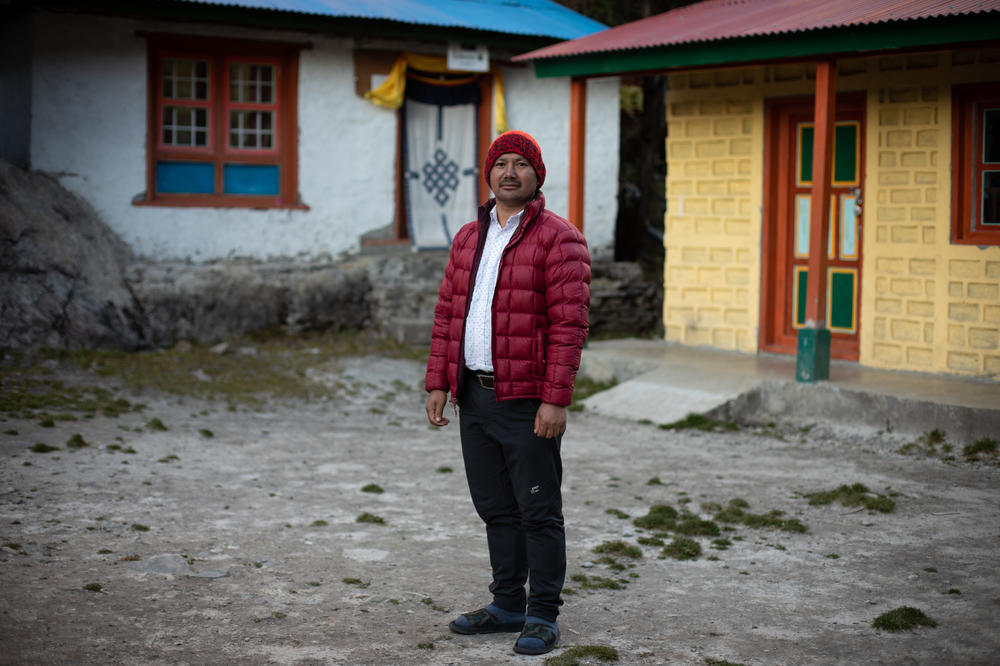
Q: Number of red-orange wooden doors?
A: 1